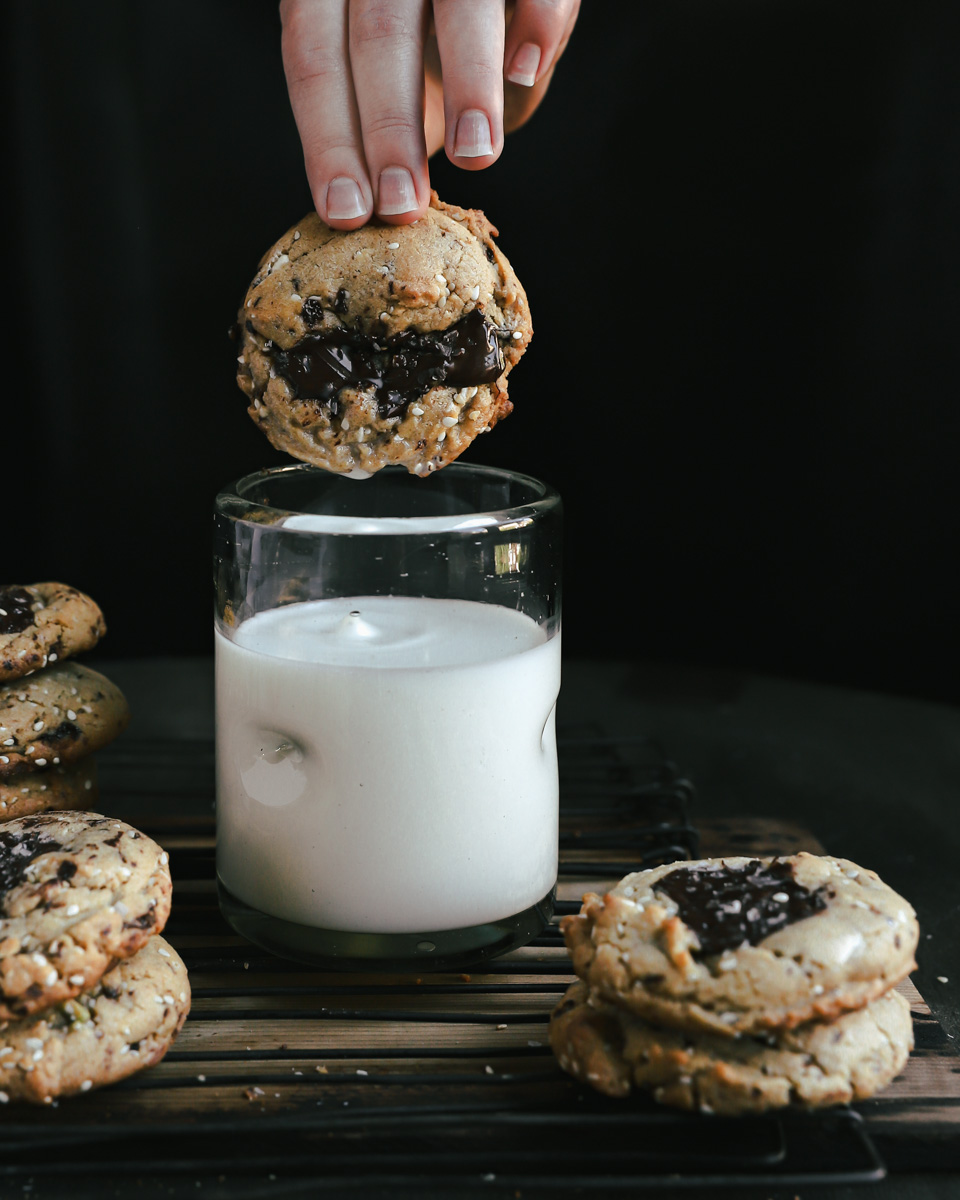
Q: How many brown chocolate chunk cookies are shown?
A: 8